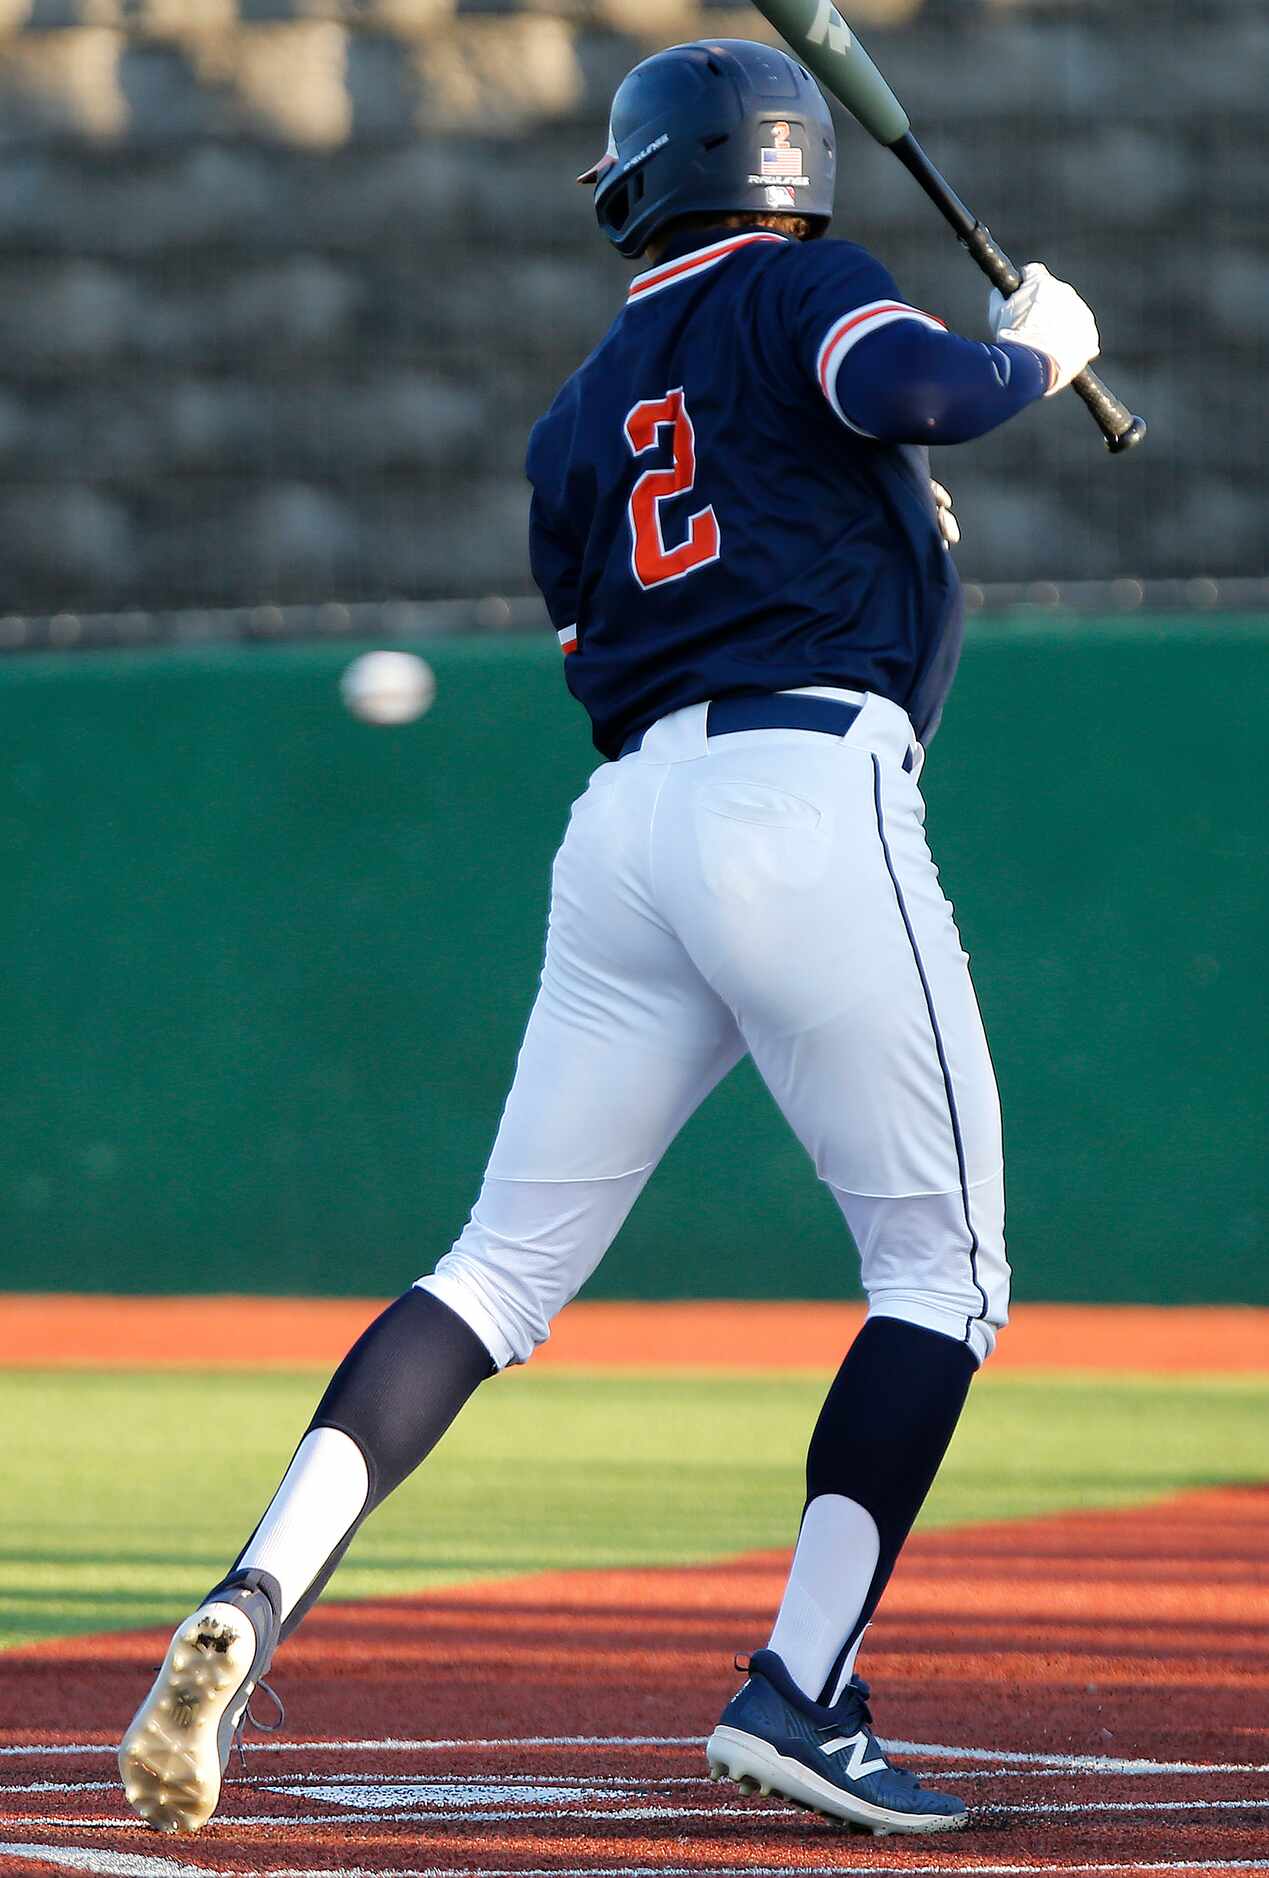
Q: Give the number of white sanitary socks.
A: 2